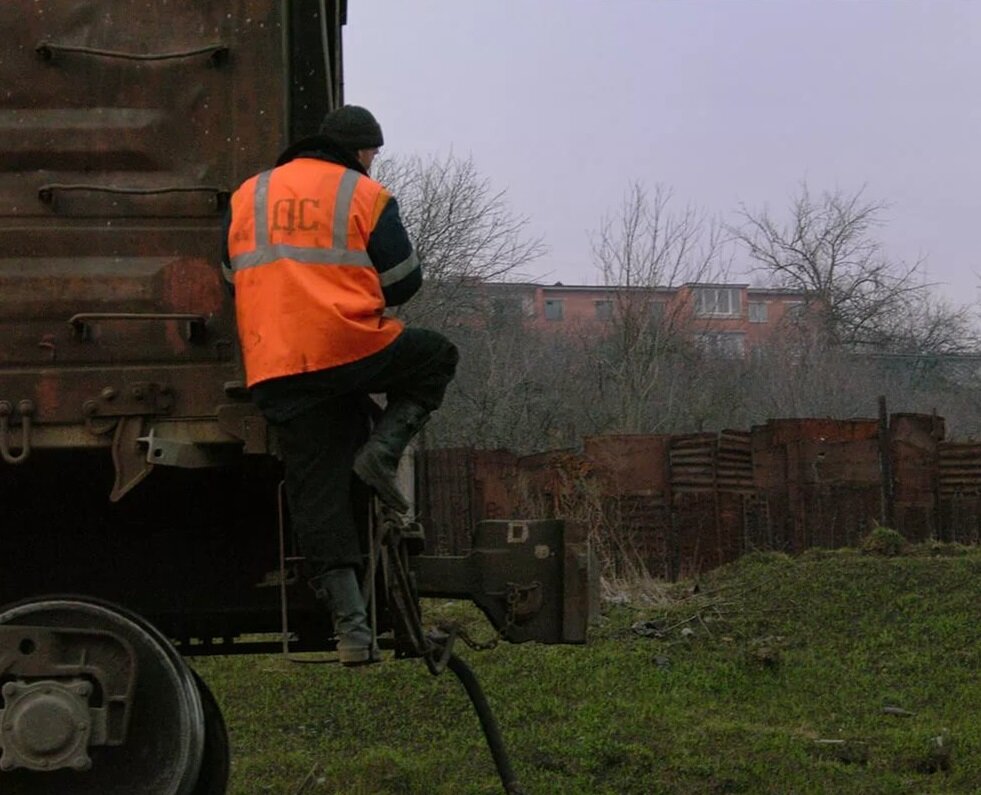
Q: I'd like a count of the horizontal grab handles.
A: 3